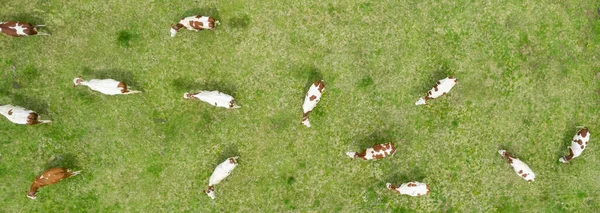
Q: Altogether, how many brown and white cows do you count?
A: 13